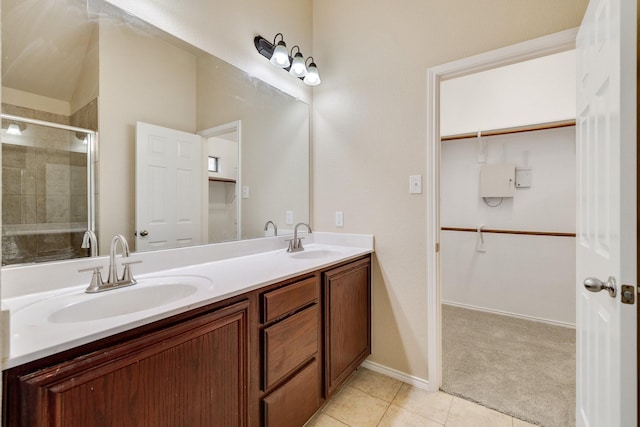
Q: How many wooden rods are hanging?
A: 2